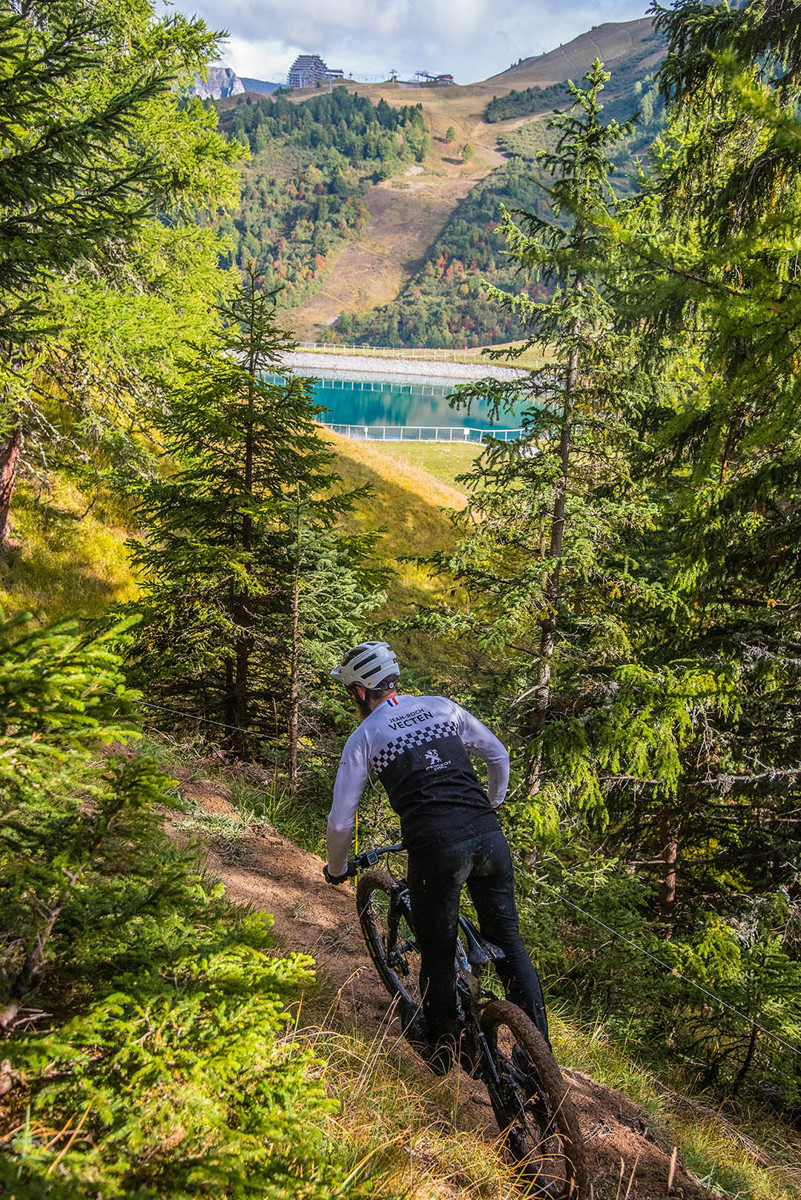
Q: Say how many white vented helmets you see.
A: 1